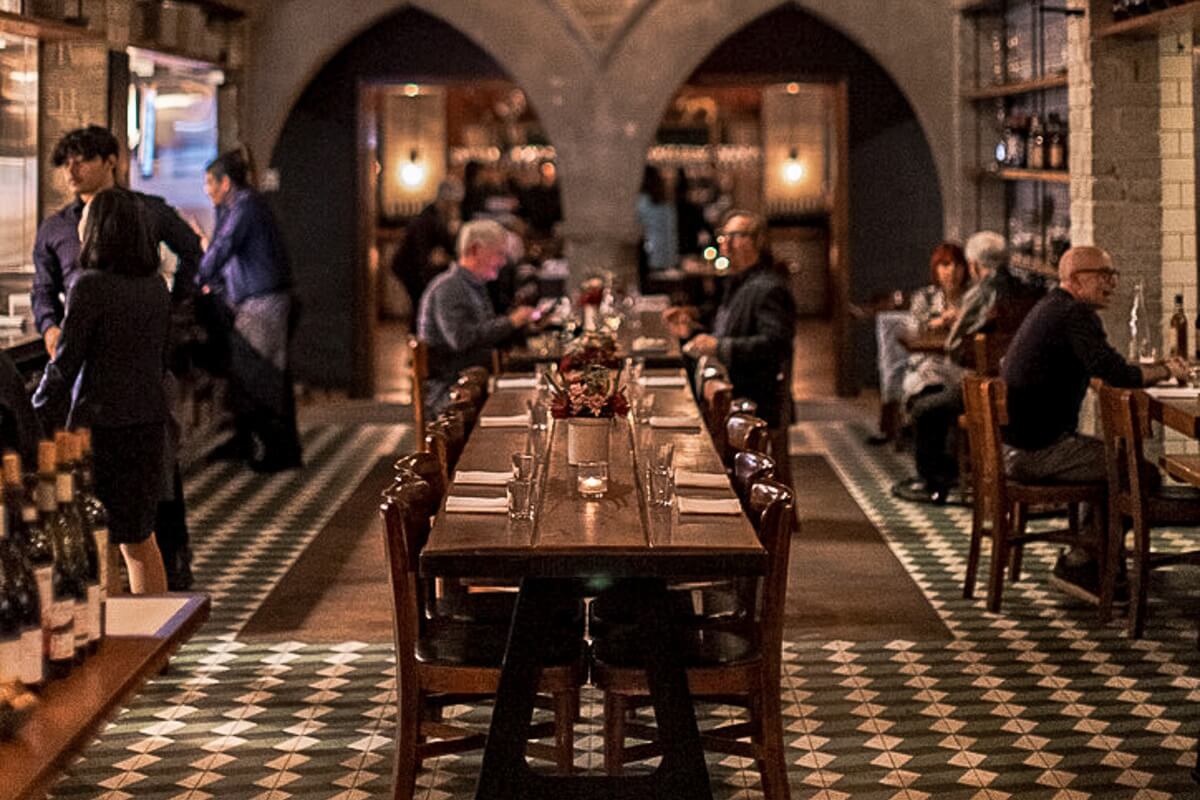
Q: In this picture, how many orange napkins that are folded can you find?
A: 0